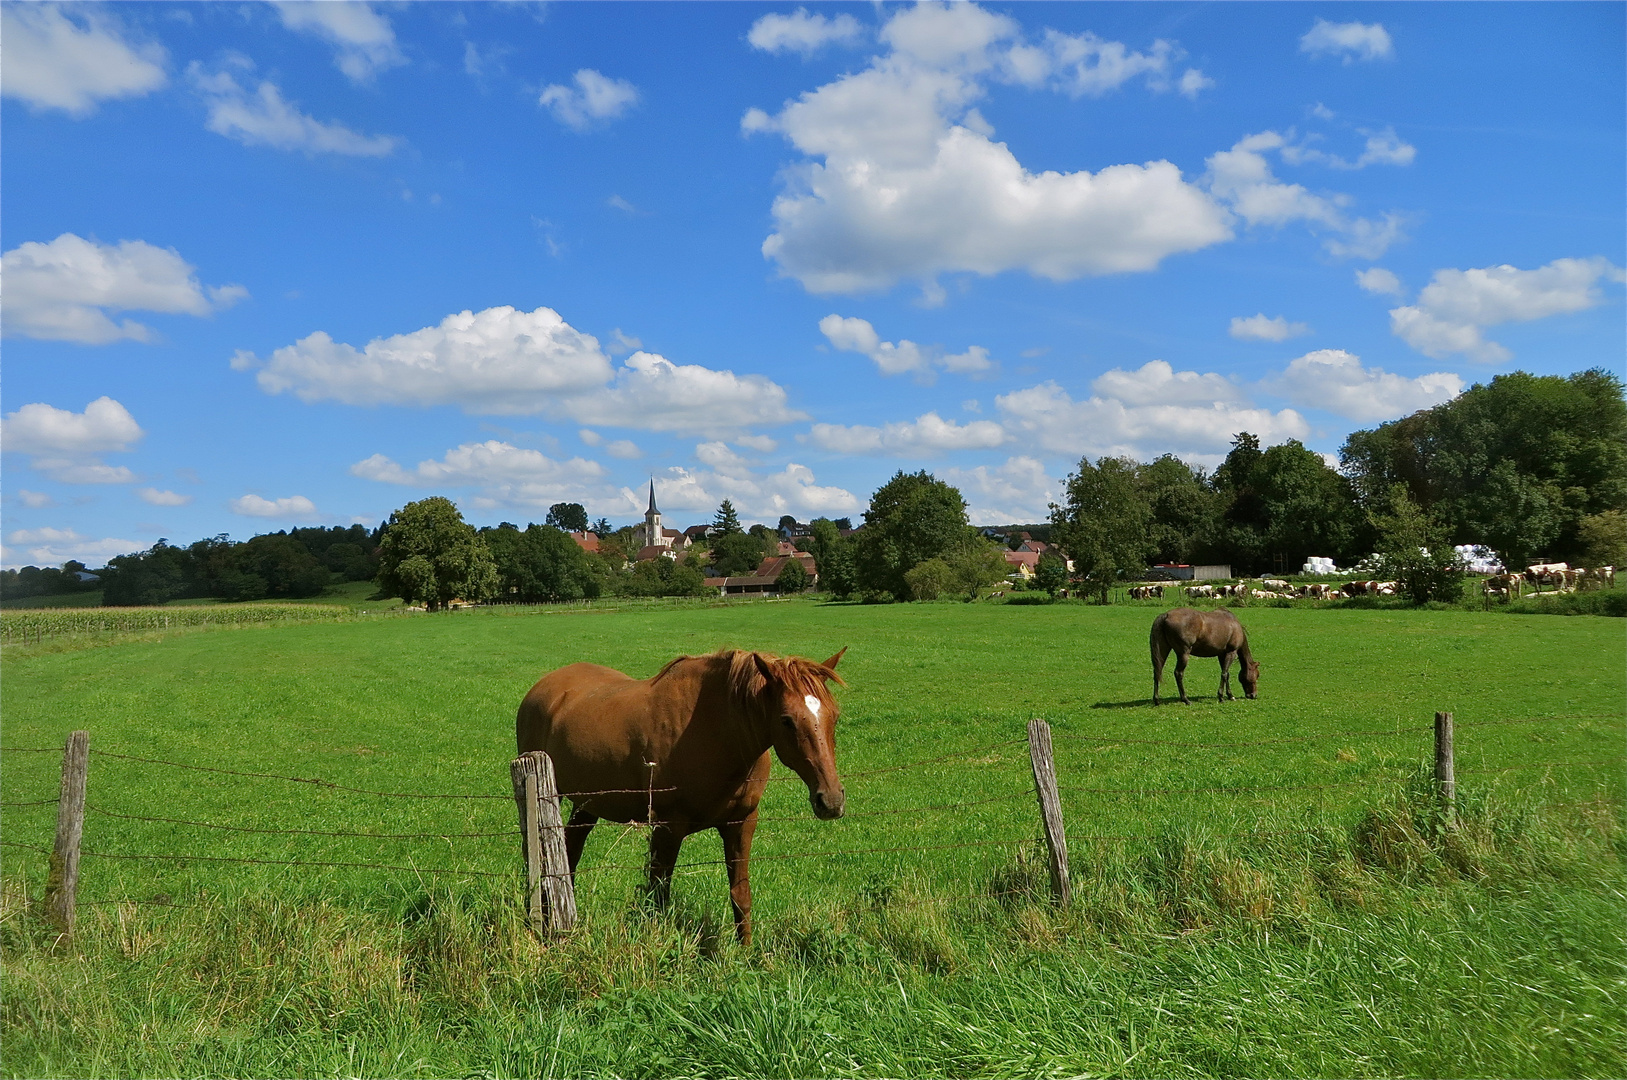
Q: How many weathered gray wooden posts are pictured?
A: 4